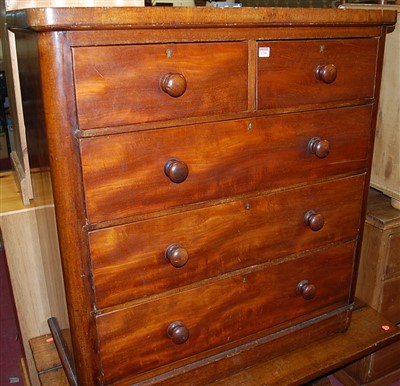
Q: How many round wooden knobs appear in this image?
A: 8